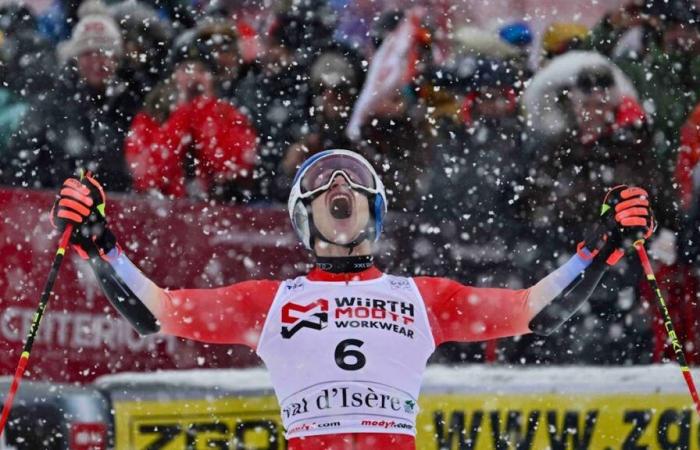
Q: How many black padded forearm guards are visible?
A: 2